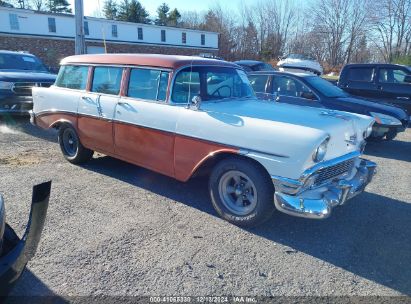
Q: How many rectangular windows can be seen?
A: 8